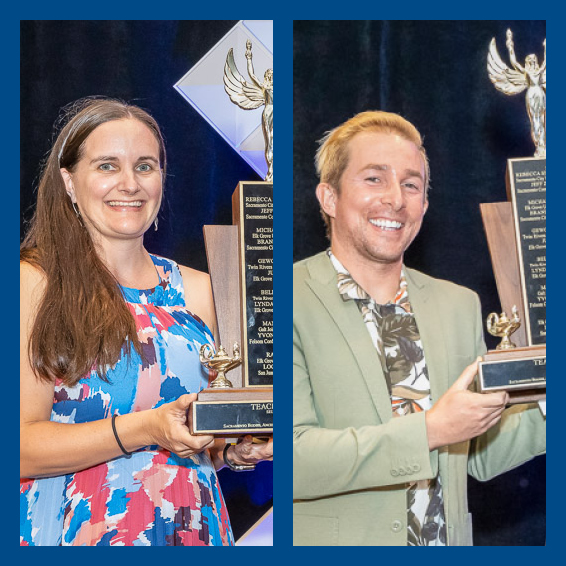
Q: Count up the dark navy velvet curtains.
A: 2